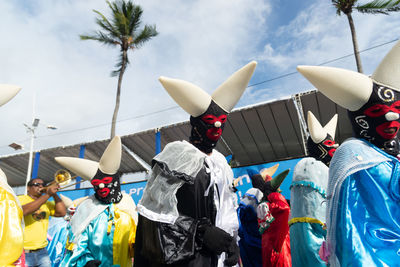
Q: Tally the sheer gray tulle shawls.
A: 1